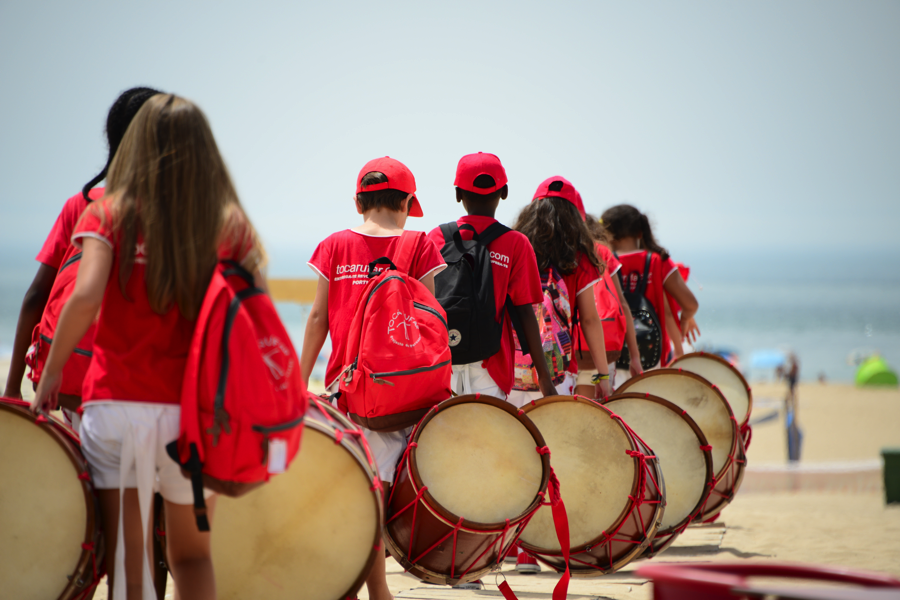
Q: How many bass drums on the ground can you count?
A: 7